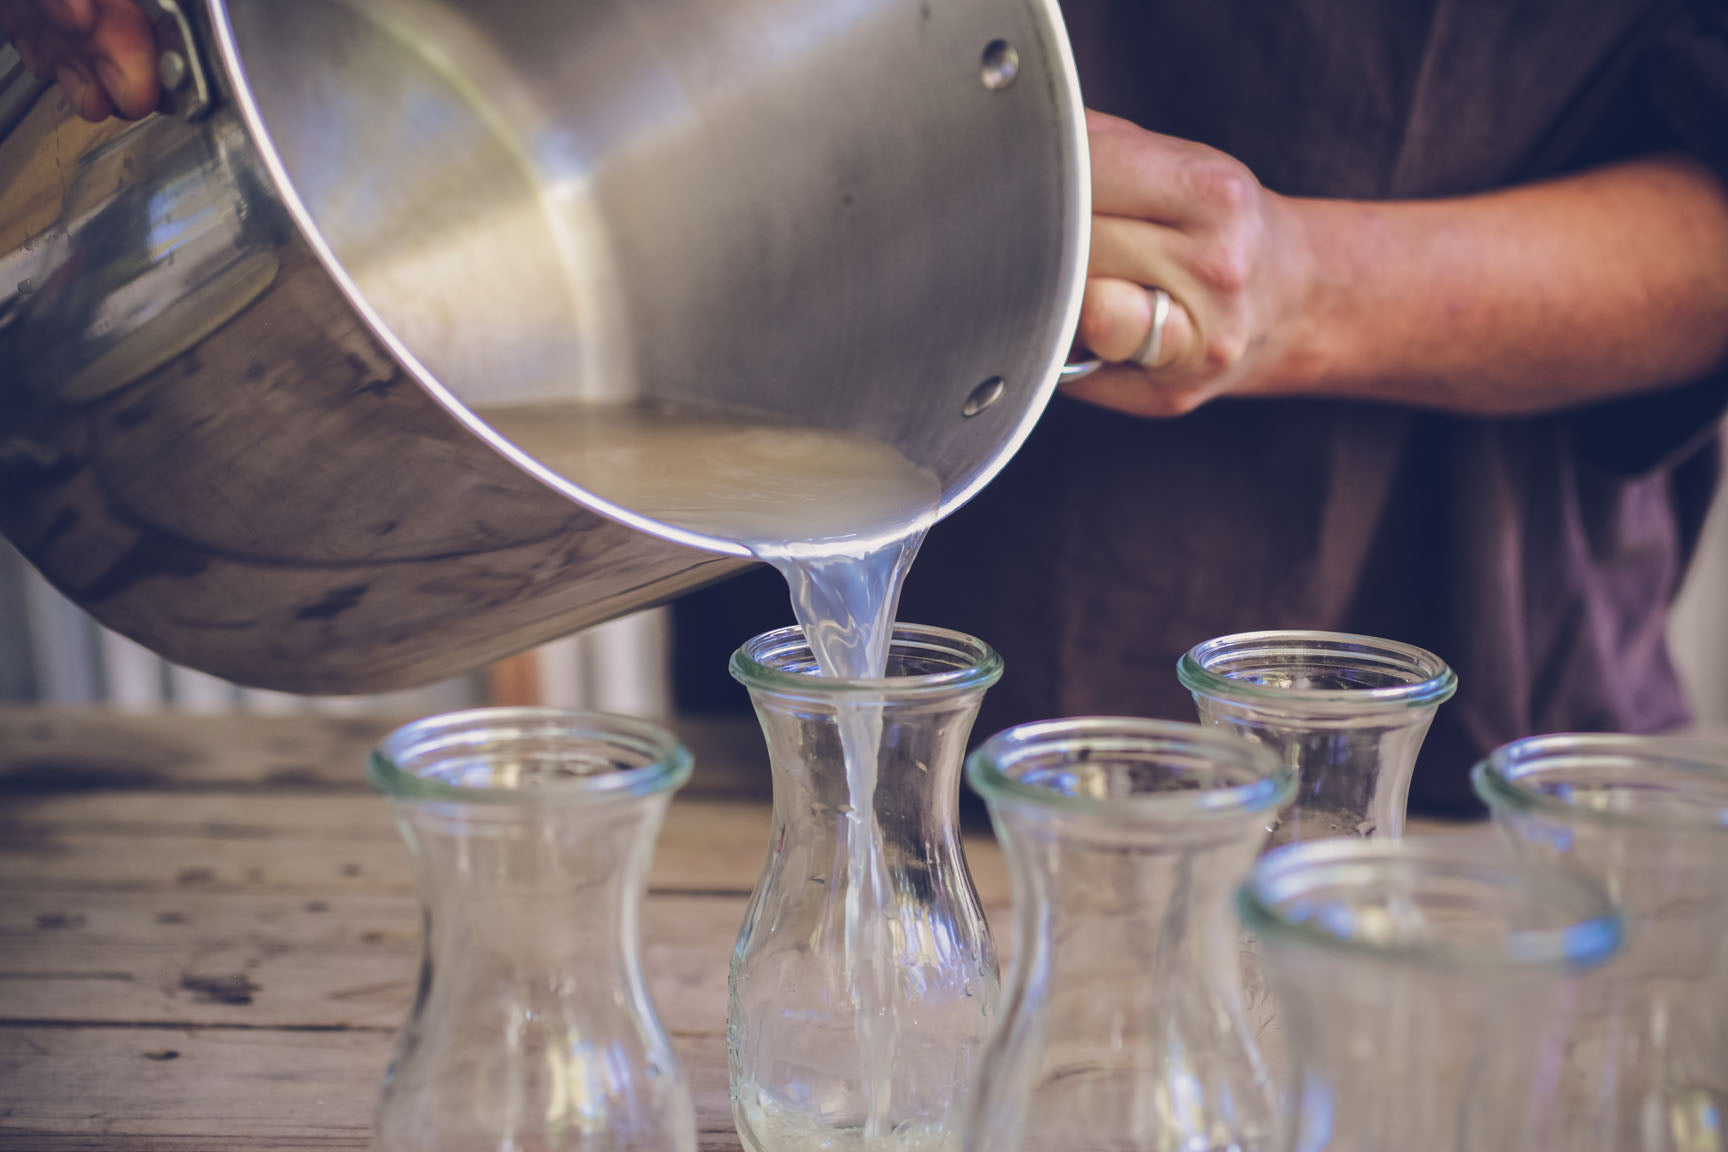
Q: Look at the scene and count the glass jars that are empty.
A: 5